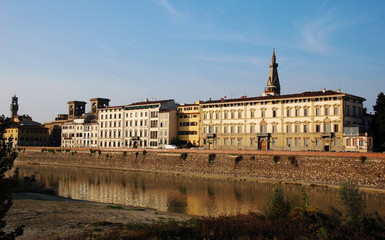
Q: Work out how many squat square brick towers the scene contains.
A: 2